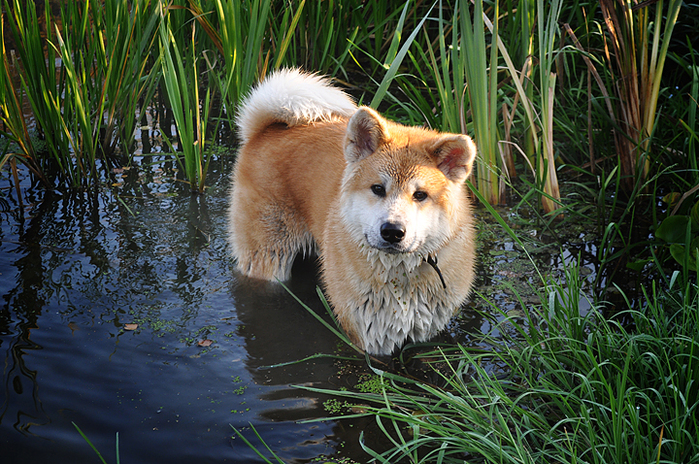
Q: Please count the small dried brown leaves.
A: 2